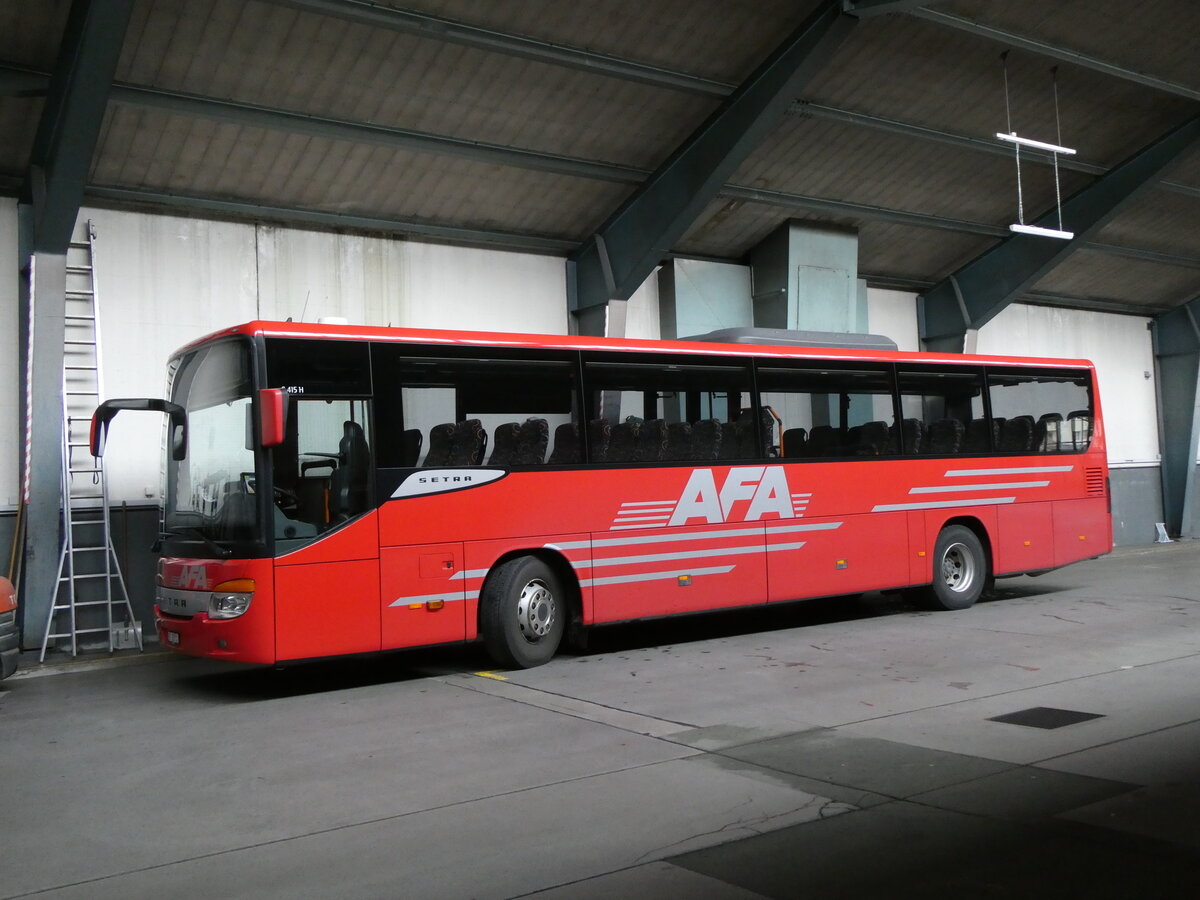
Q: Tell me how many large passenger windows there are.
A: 5